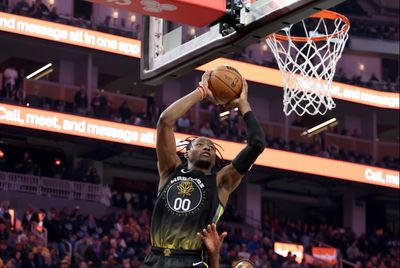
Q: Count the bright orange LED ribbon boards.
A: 2